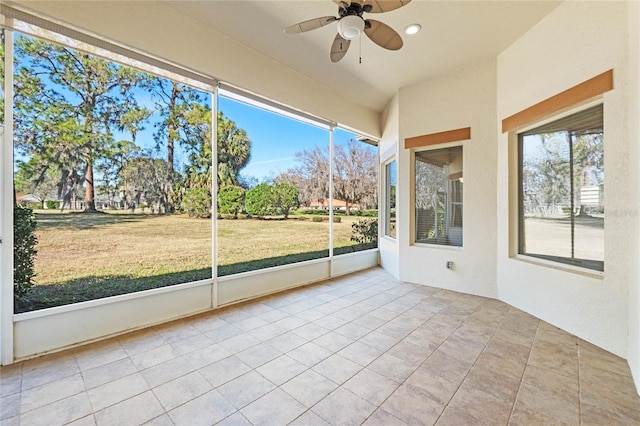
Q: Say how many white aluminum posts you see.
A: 3